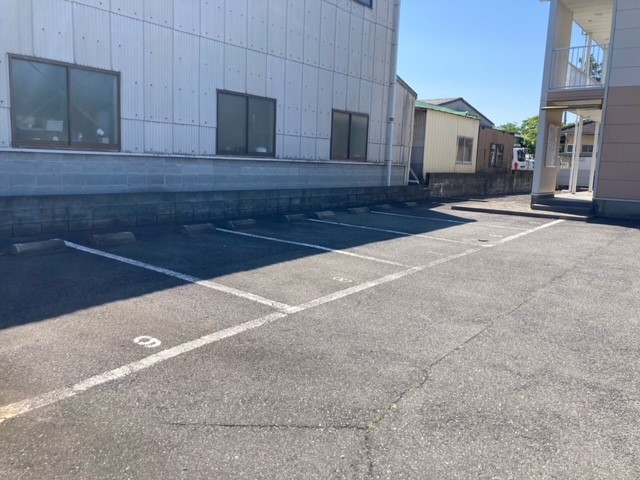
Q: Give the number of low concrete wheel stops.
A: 9